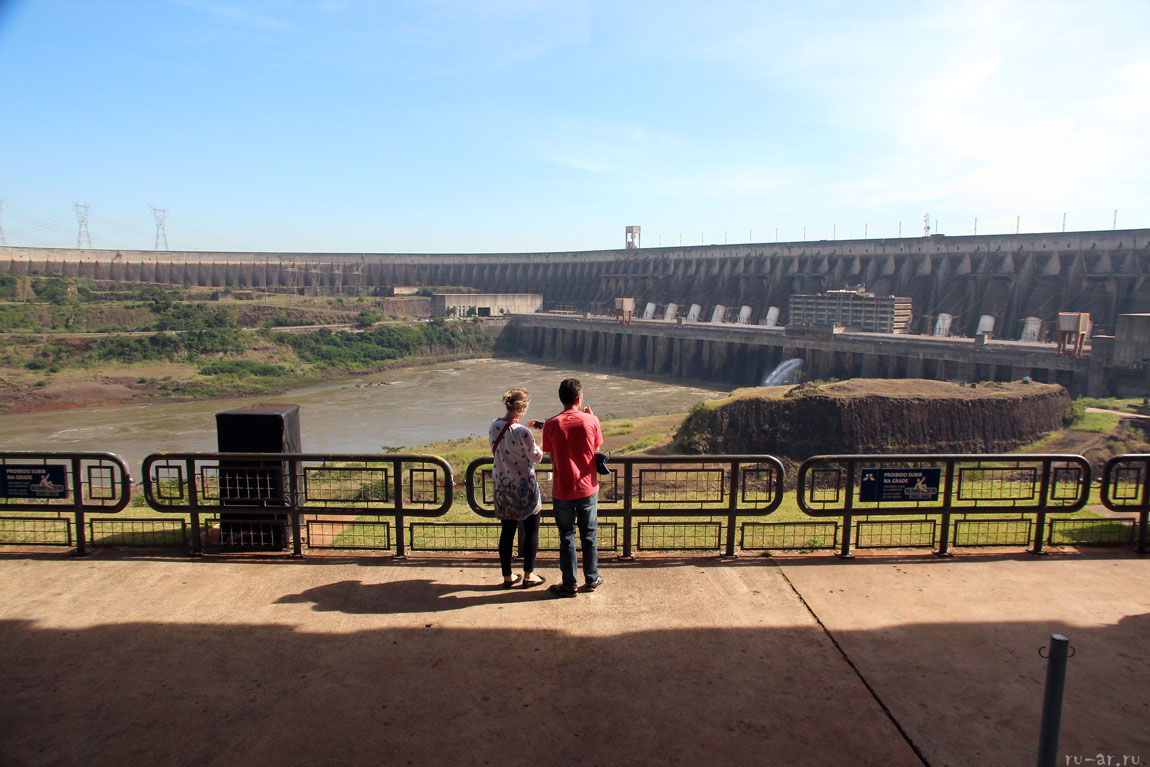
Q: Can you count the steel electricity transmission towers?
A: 3